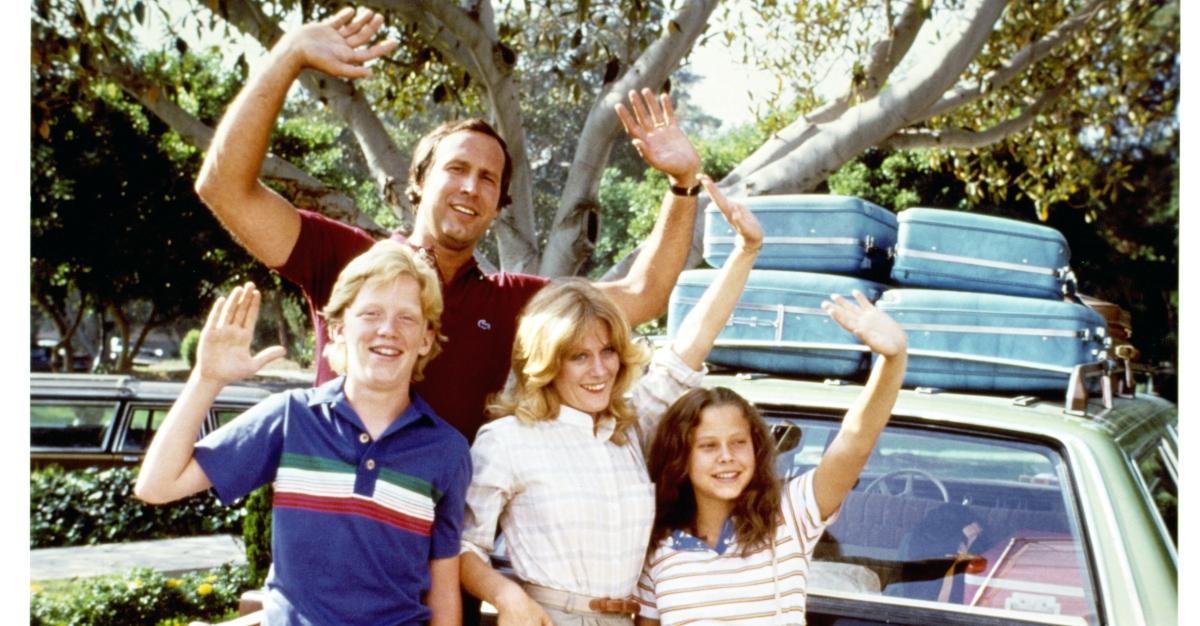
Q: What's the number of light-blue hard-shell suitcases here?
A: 4